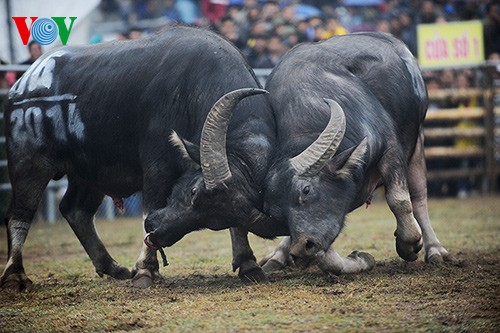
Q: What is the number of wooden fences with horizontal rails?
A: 1